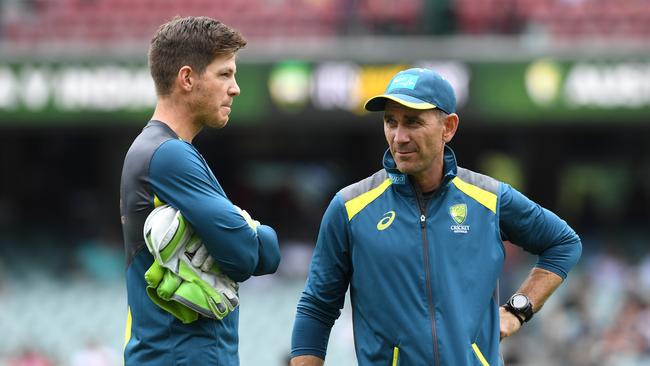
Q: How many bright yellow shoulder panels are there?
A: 2